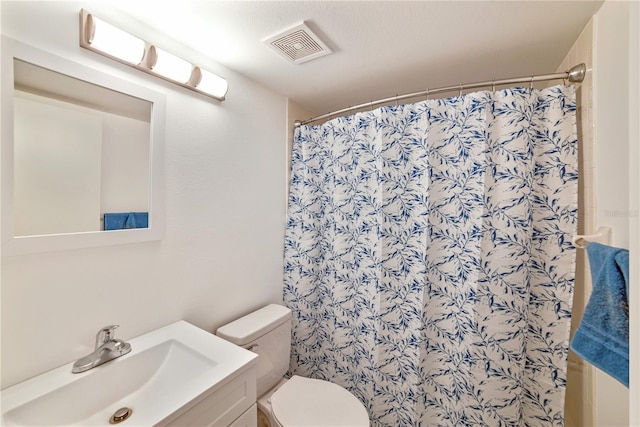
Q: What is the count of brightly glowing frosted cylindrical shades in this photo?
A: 3